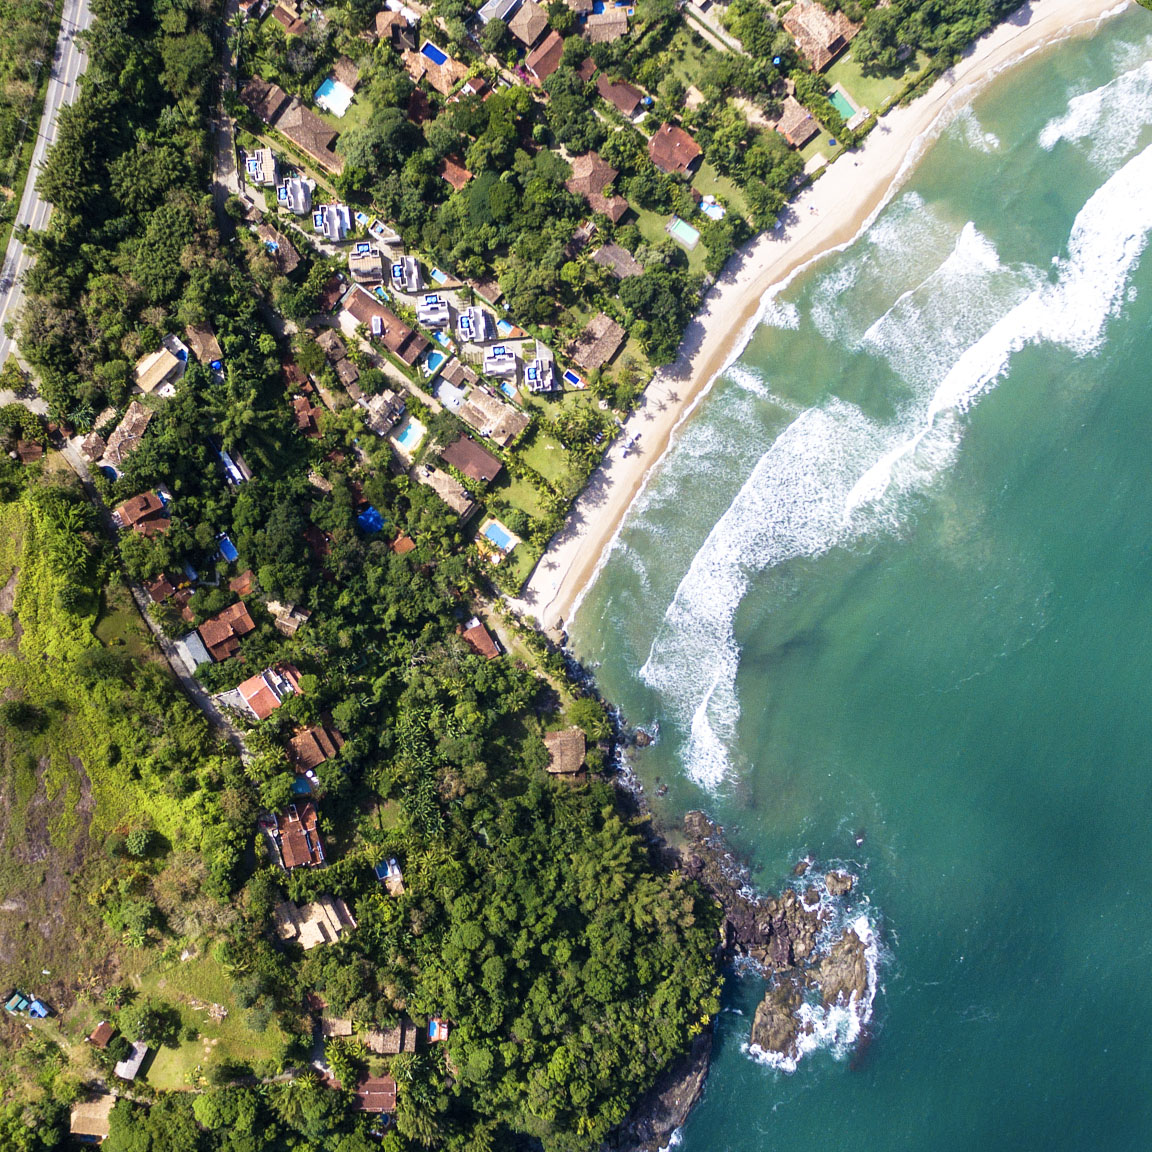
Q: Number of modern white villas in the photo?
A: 9